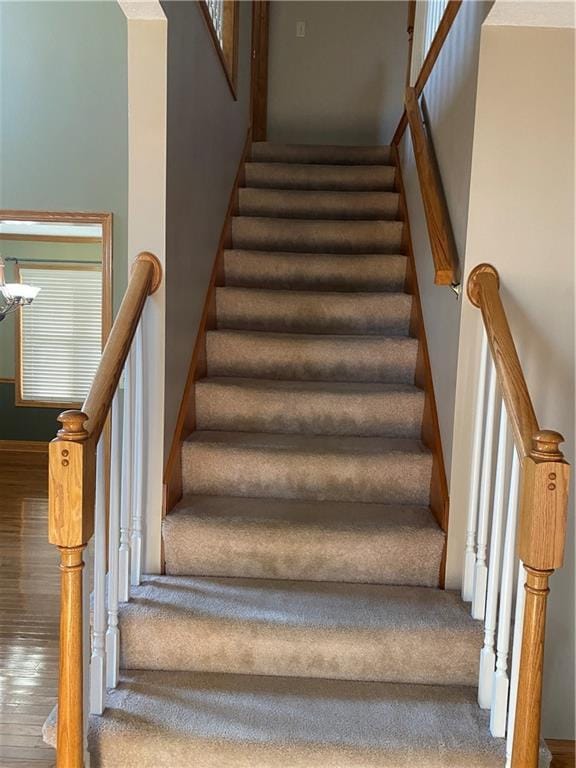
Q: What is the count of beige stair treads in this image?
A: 12